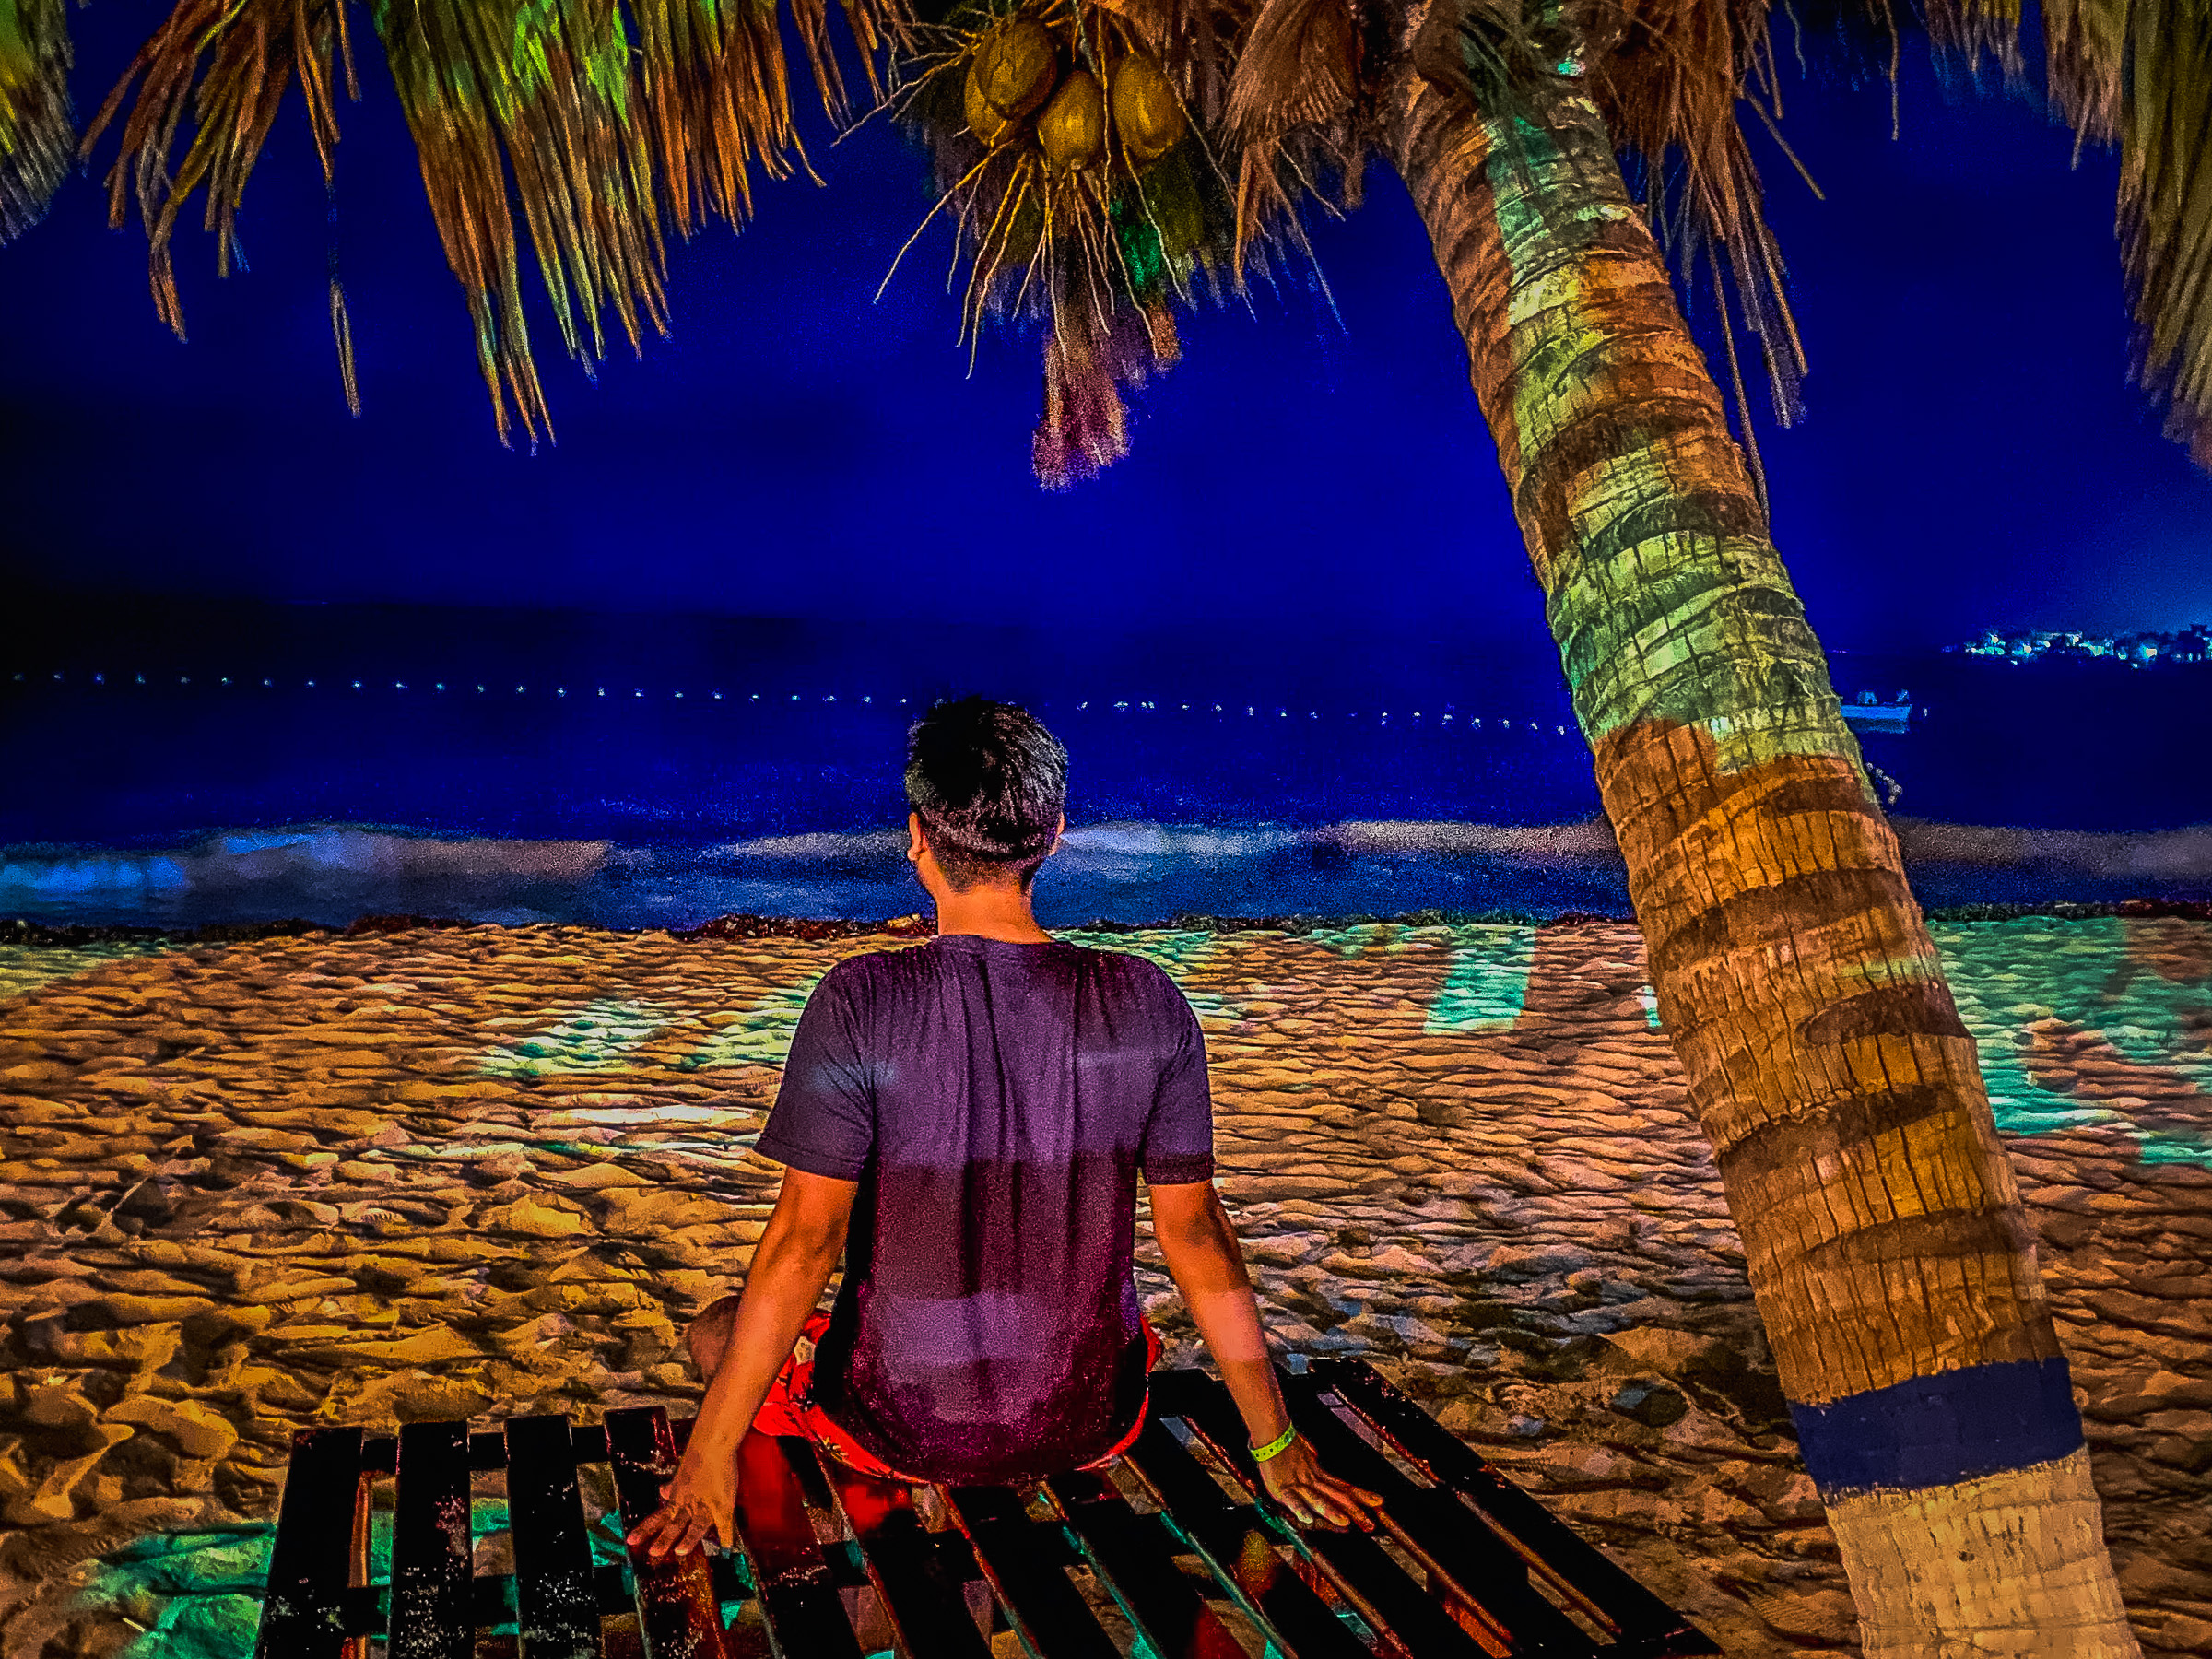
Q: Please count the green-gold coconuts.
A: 4